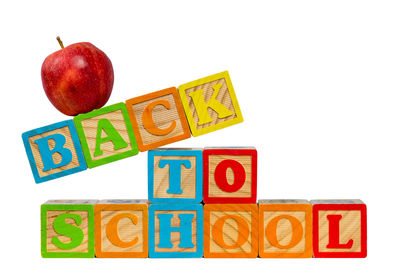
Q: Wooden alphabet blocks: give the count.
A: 12